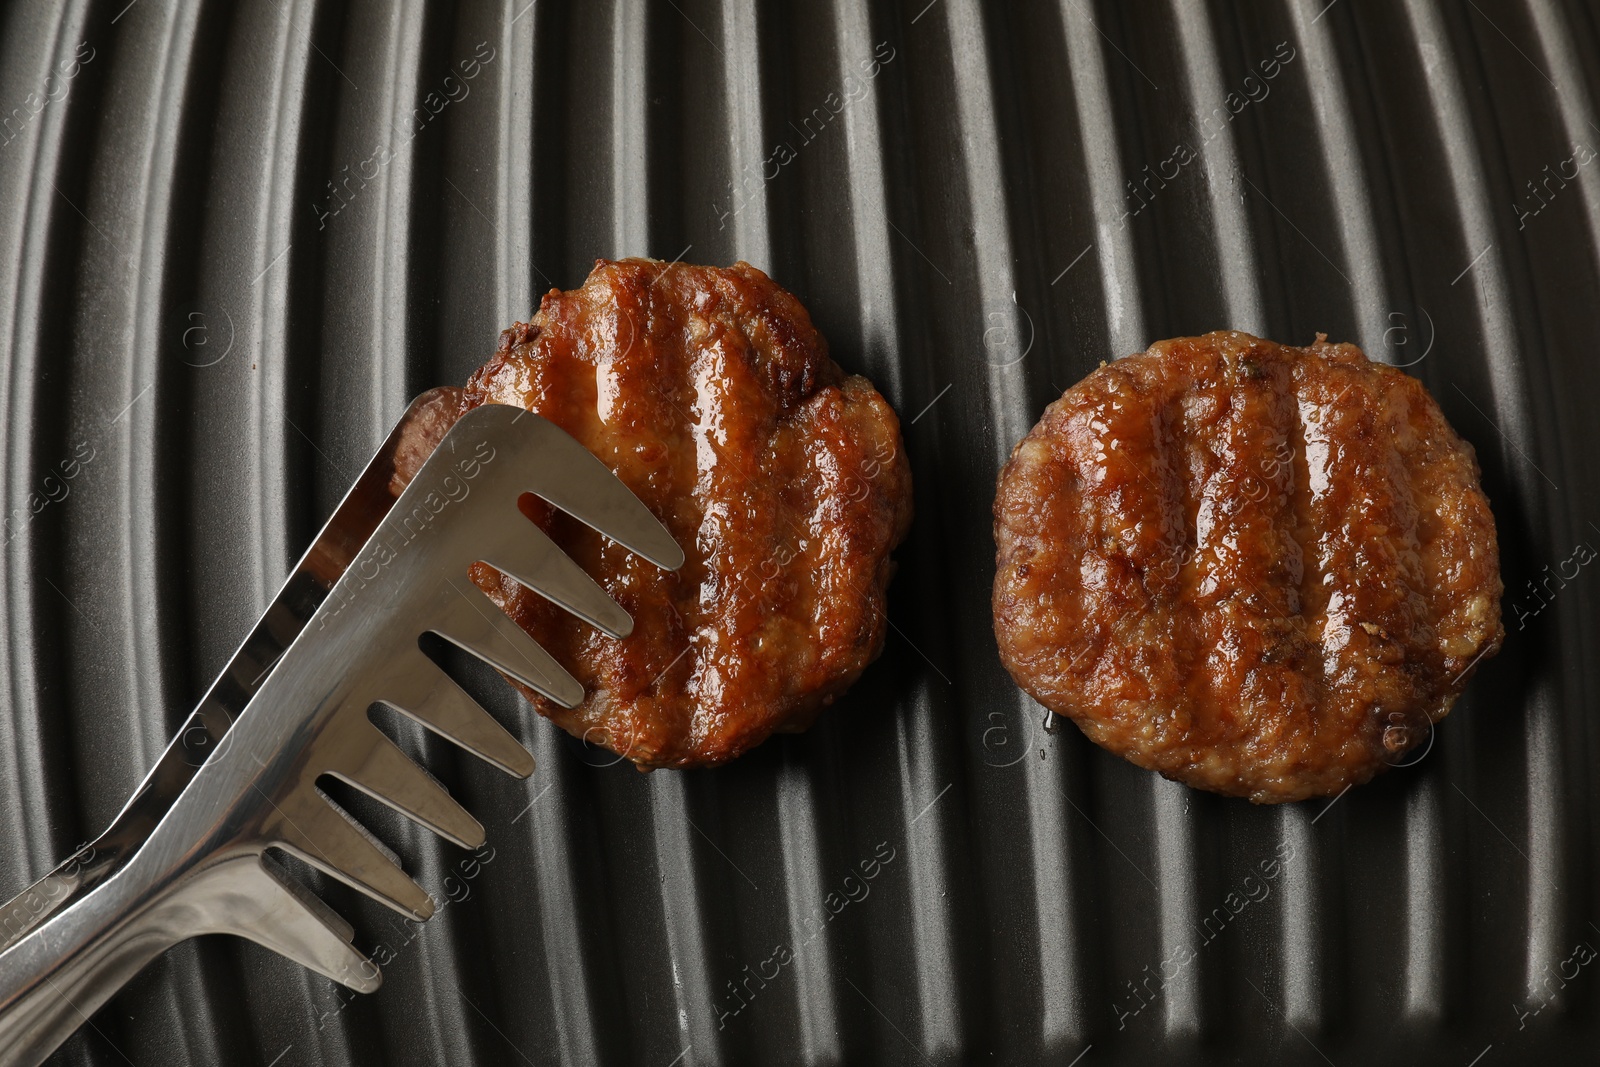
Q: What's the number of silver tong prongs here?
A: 7